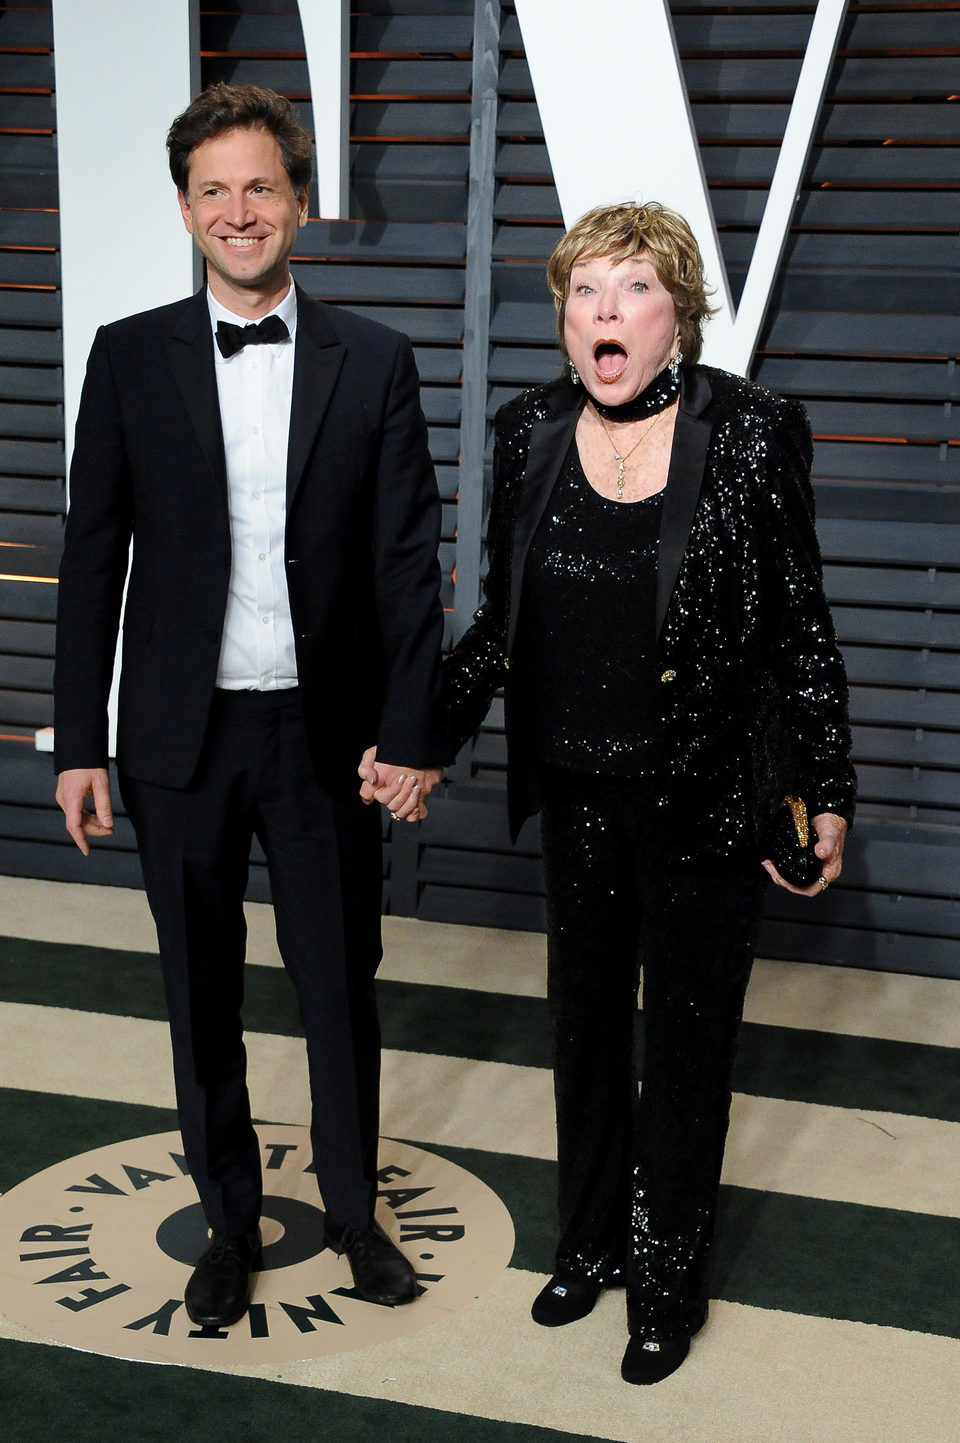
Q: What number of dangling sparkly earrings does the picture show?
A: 2